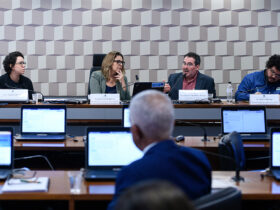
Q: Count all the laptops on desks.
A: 7